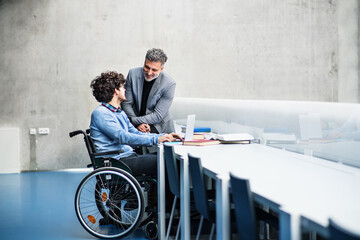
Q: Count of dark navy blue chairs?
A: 4